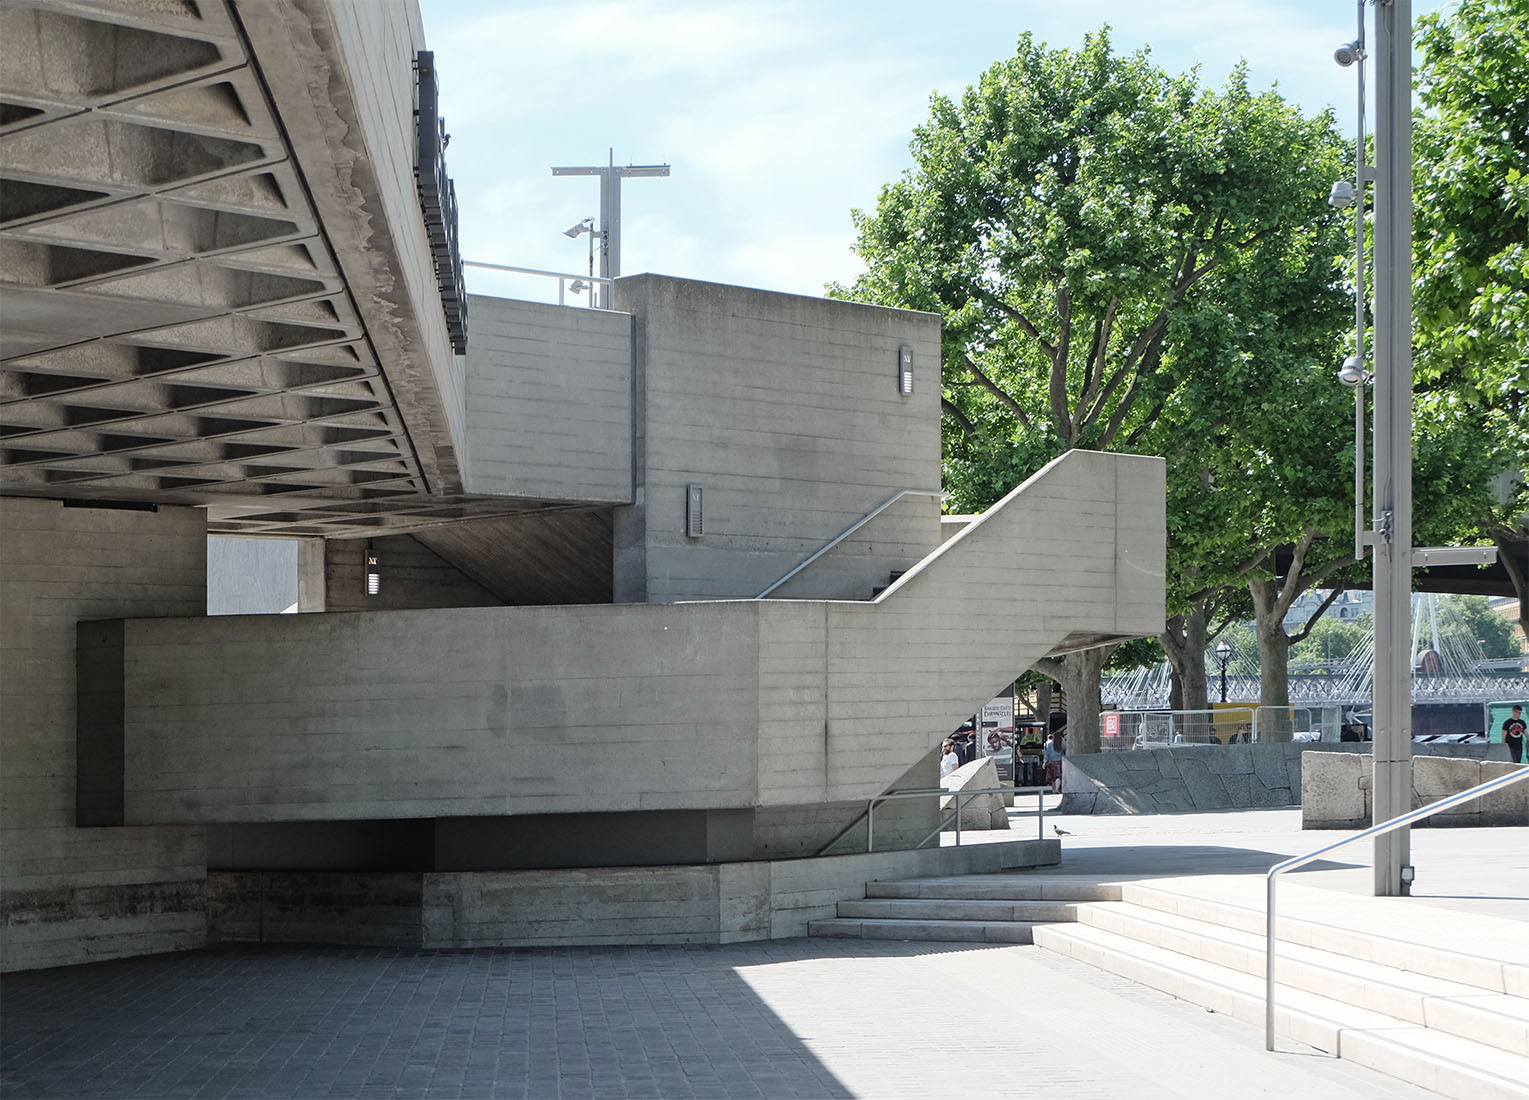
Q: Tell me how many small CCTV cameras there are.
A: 5